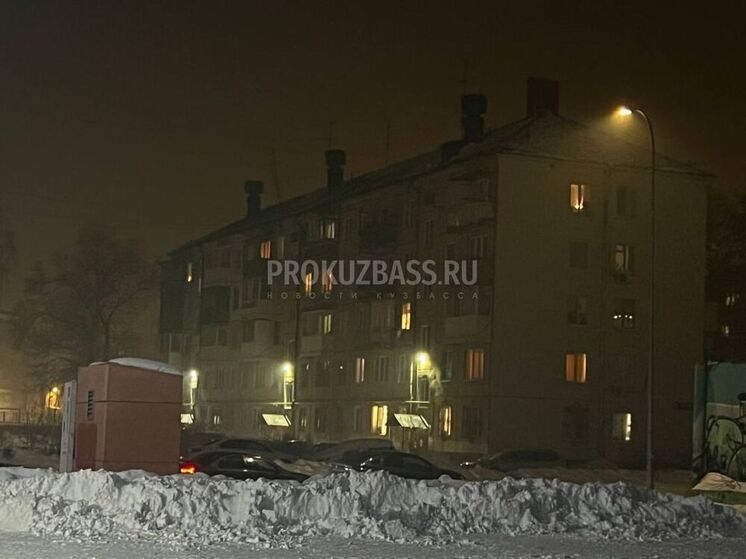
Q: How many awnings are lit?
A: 3